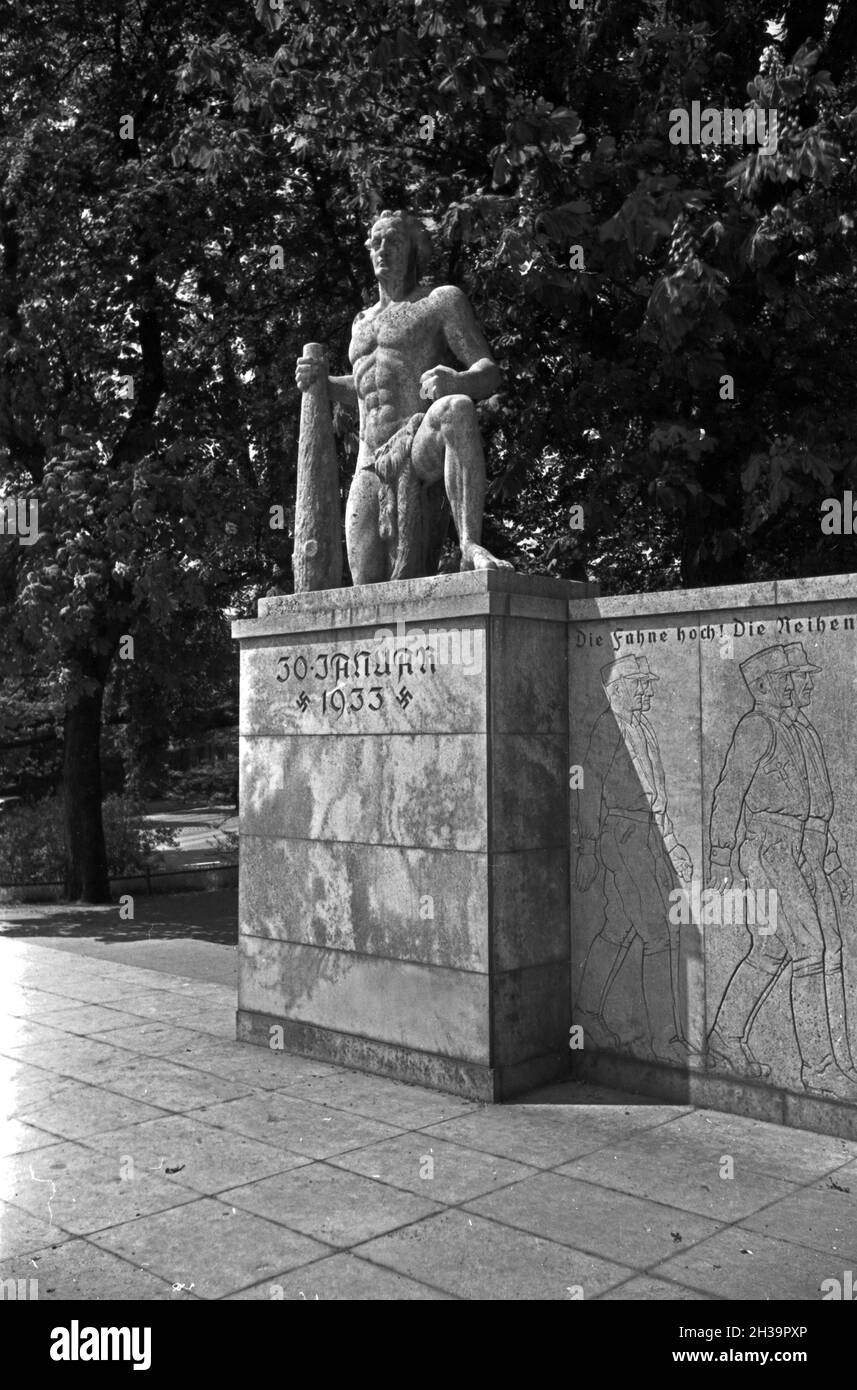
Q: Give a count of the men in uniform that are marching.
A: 4